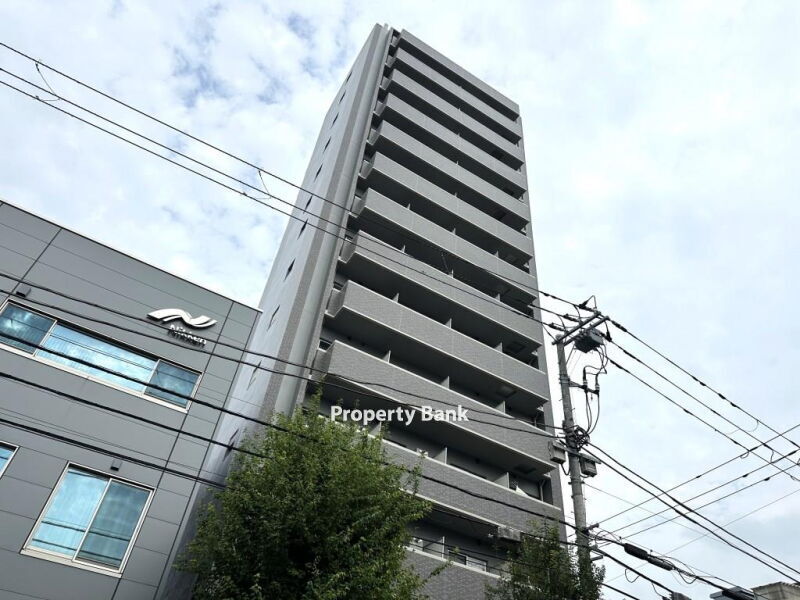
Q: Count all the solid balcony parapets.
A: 12